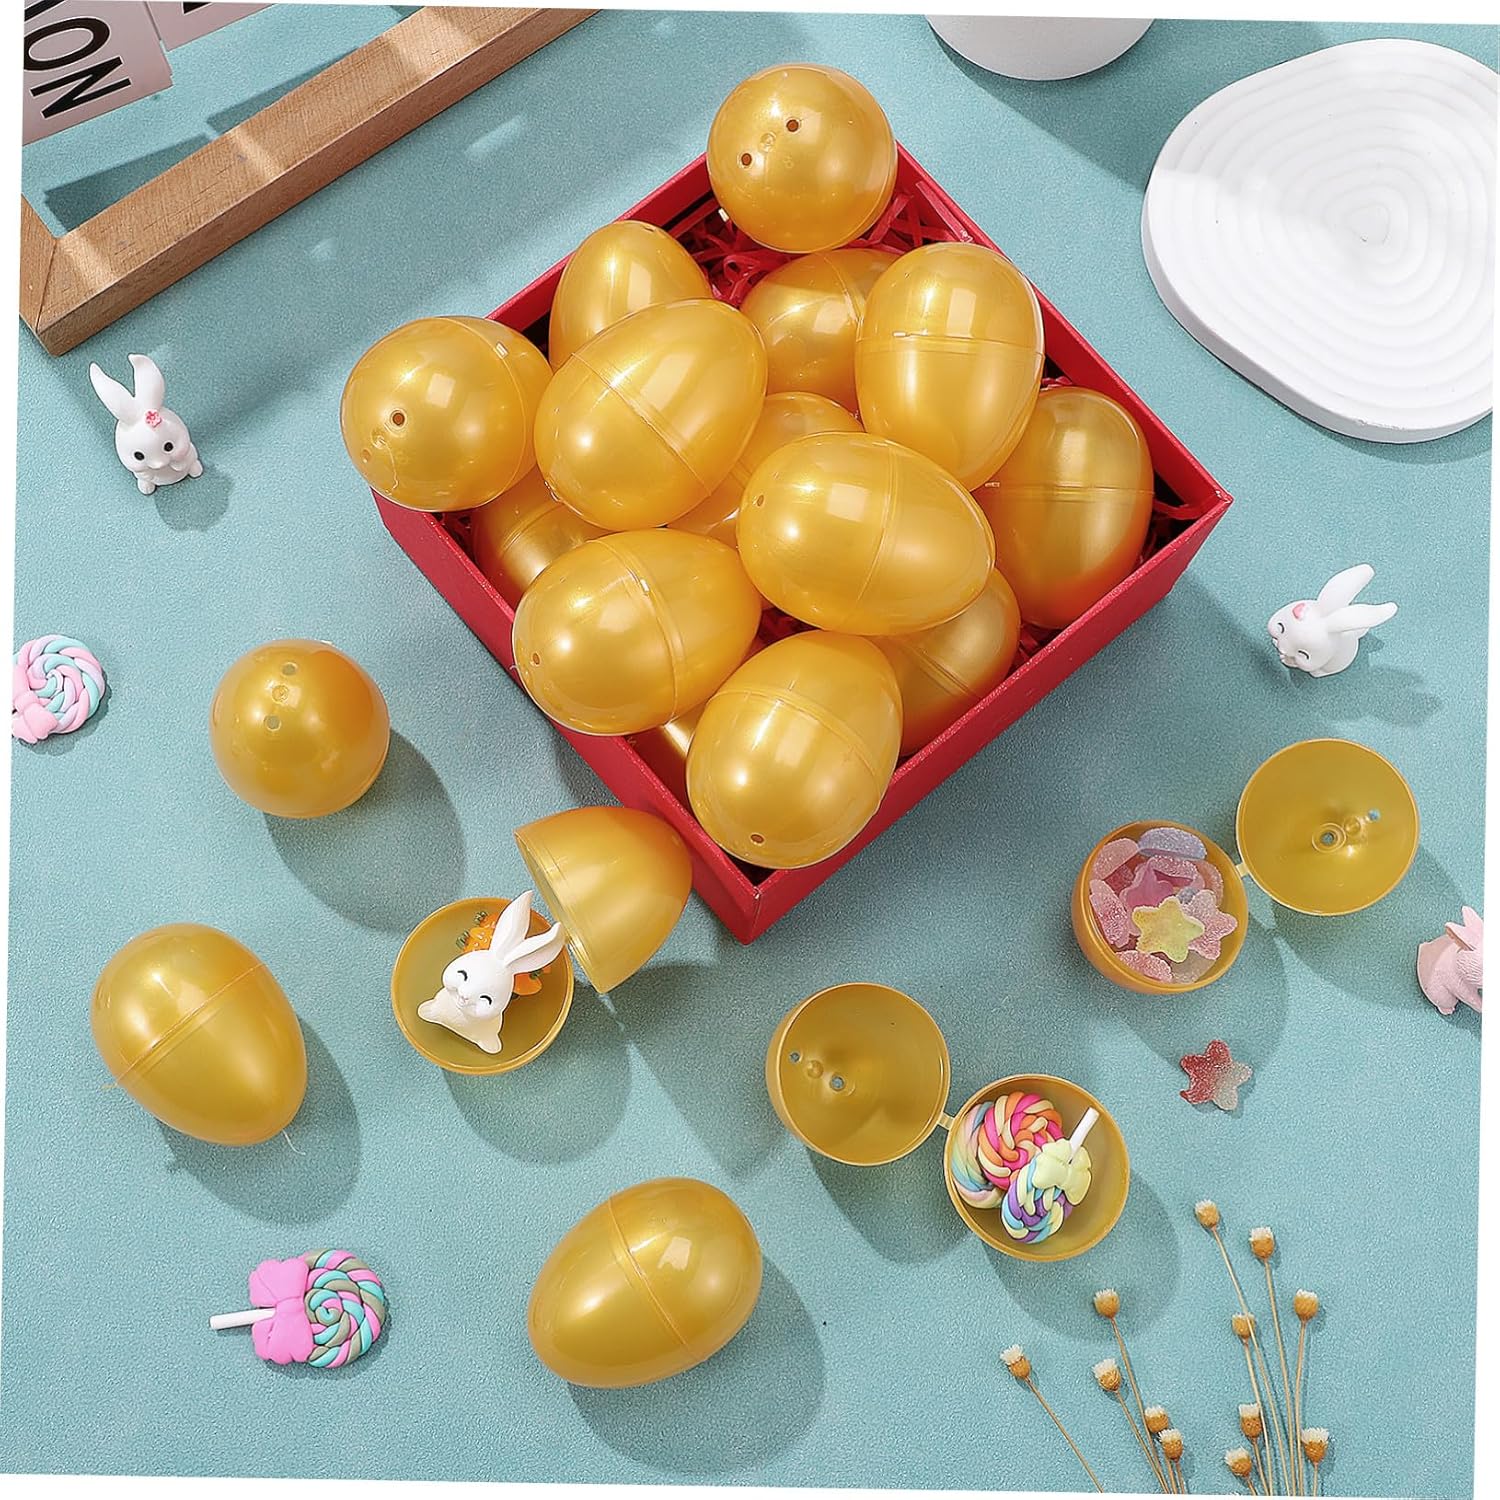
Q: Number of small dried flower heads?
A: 12